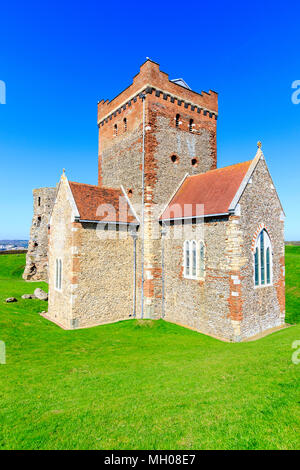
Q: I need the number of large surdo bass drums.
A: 0